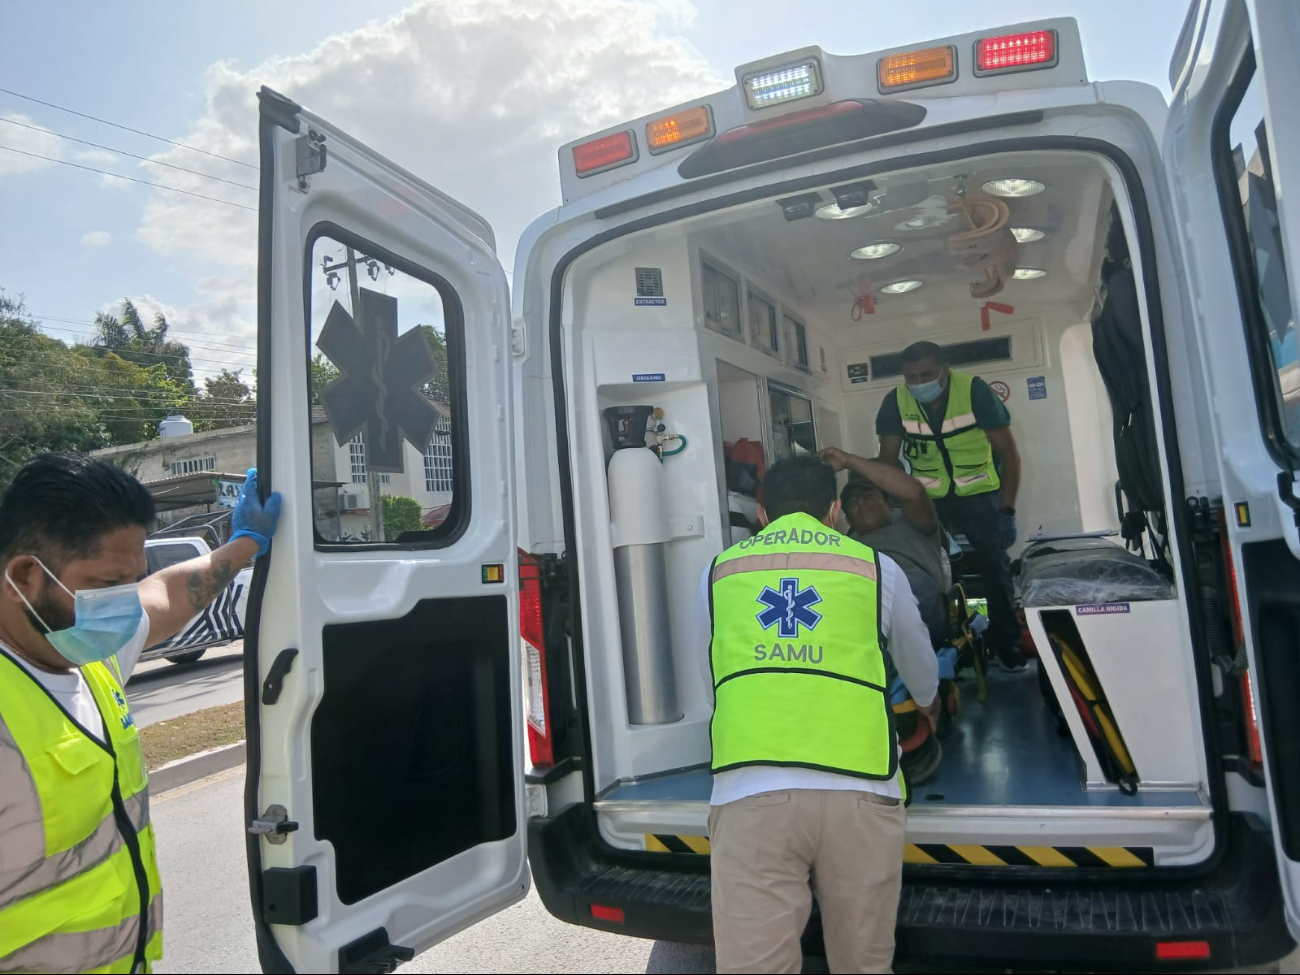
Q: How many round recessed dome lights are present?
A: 6